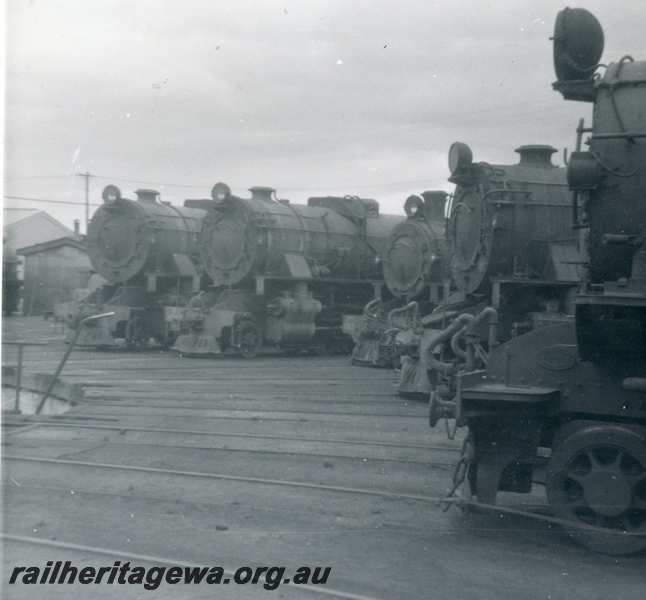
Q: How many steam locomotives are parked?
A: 5